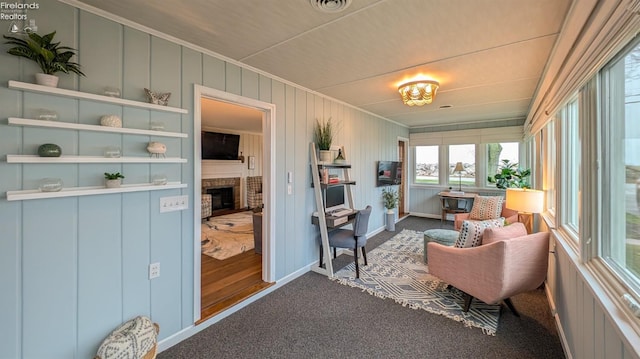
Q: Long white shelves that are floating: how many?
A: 4